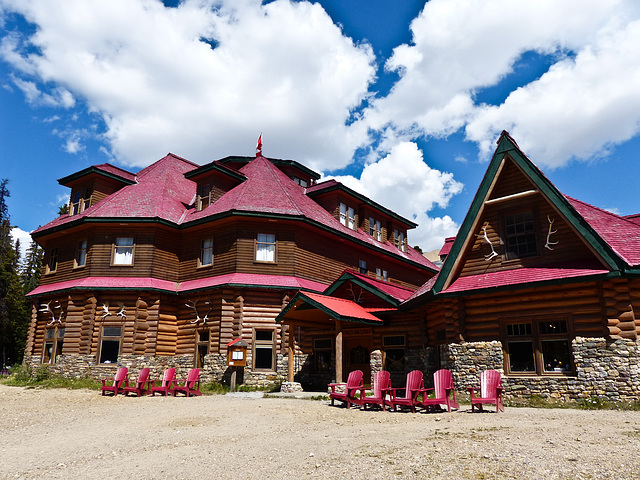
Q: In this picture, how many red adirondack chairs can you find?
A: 9